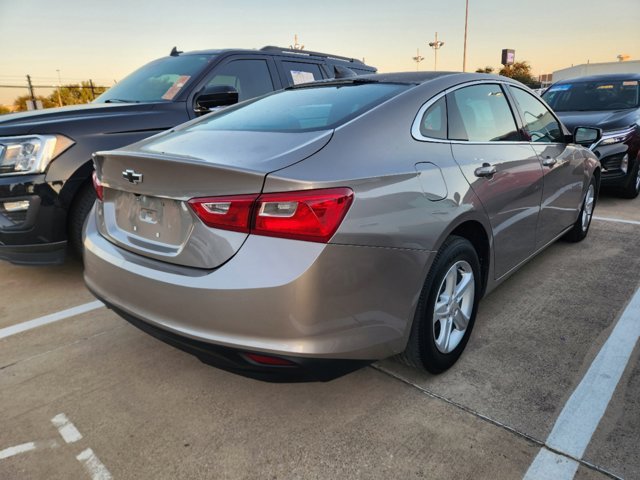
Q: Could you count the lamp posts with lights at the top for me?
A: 3